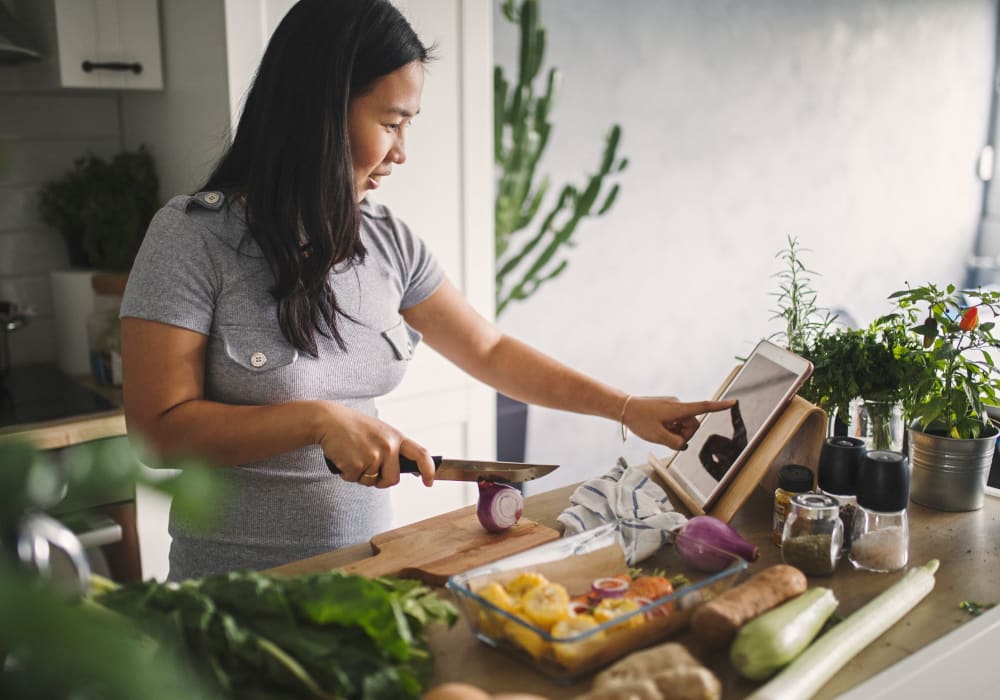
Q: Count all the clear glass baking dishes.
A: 1